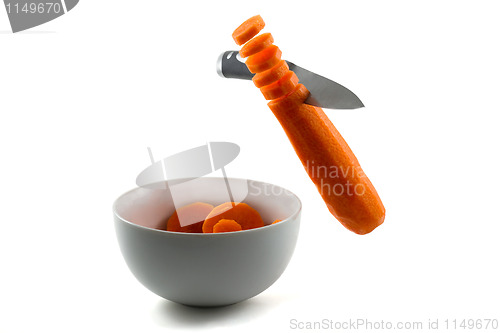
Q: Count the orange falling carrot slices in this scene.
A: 5